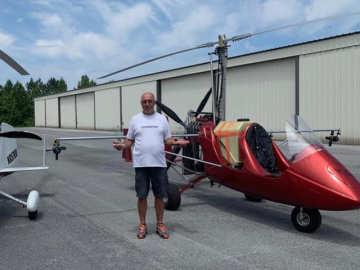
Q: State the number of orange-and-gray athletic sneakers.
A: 2